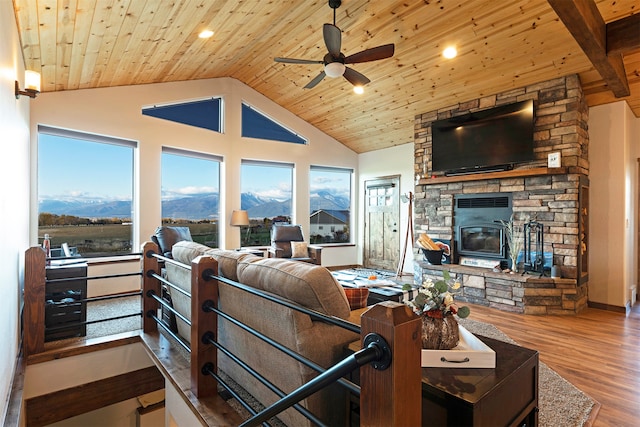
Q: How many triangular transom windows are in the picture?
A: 2